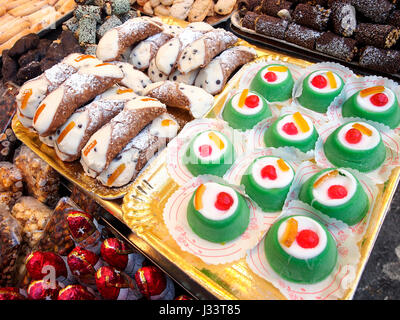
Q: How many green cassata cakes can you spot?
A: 11